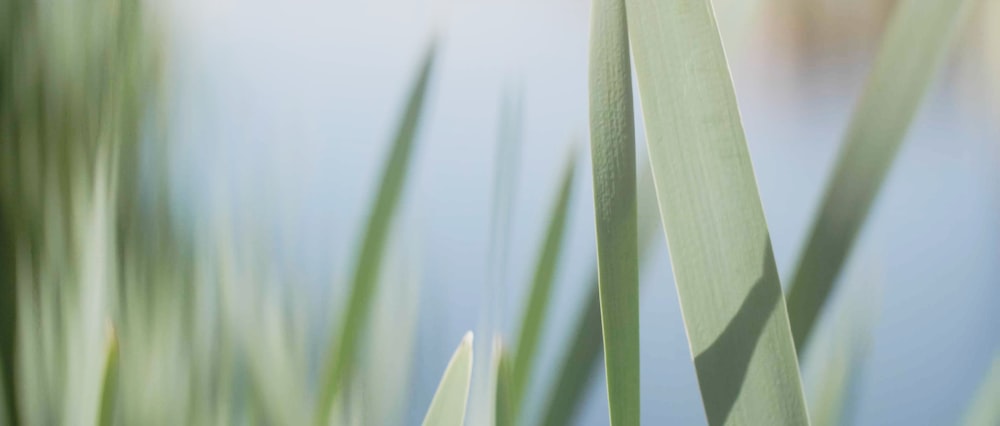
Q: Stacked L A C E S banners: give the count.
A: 0